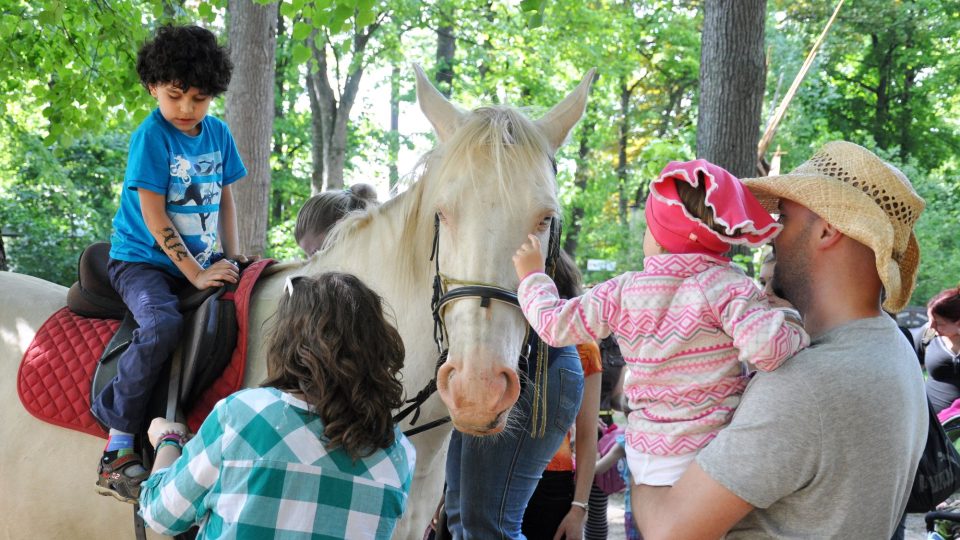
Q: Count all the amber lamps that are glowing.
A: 0